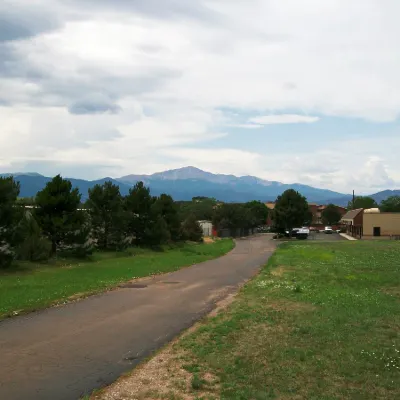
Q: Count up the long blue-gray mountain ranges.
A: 1